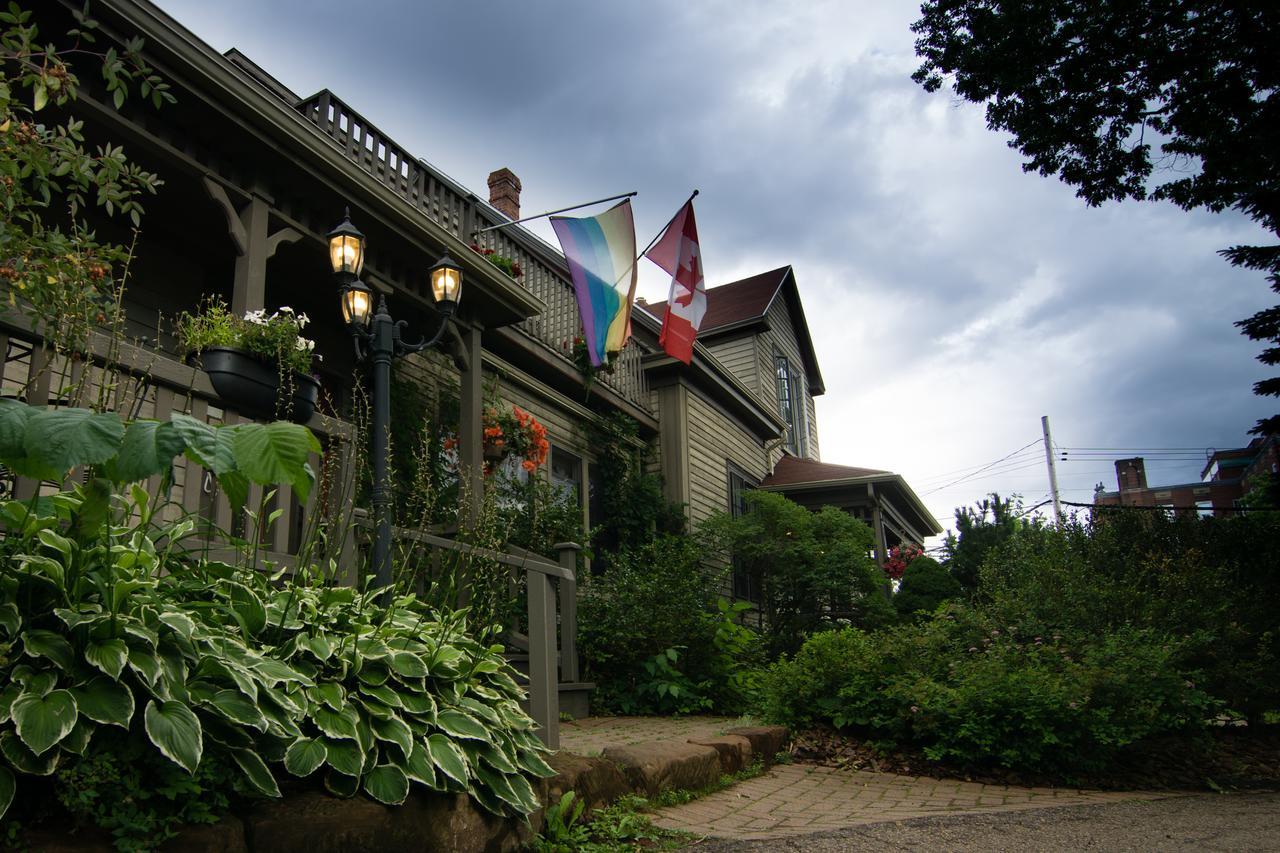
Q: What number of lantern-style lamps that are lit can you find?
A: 3